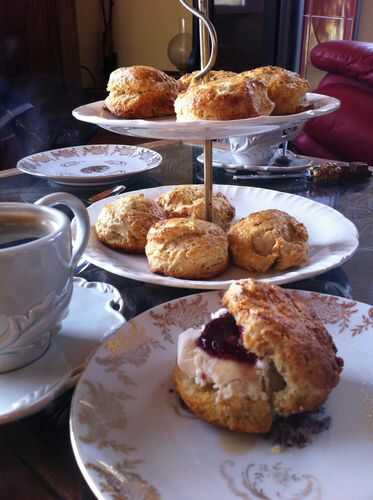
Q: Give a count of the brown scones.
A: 9